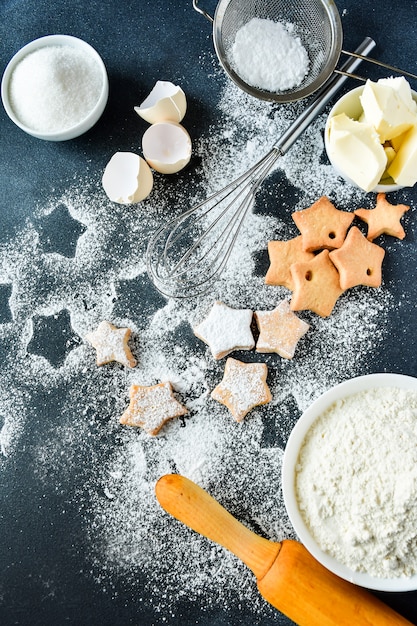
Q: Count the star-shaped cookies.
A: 10